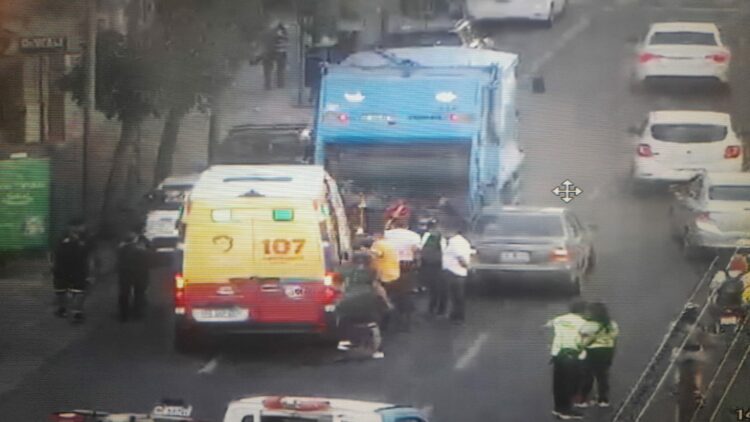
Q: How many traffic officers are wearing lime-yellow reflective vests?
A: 2